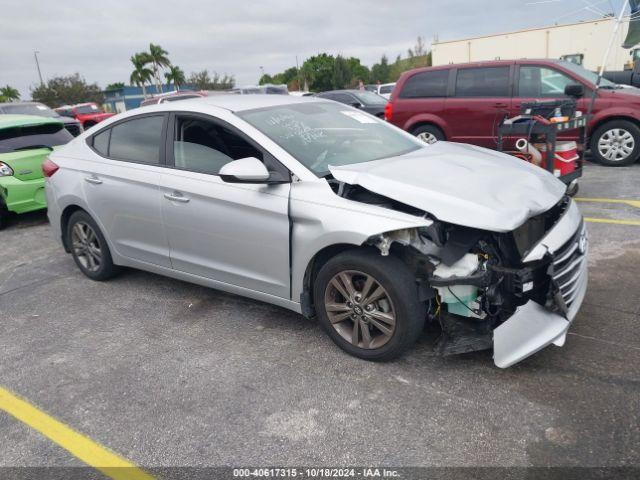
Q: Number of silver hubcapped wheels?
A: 2